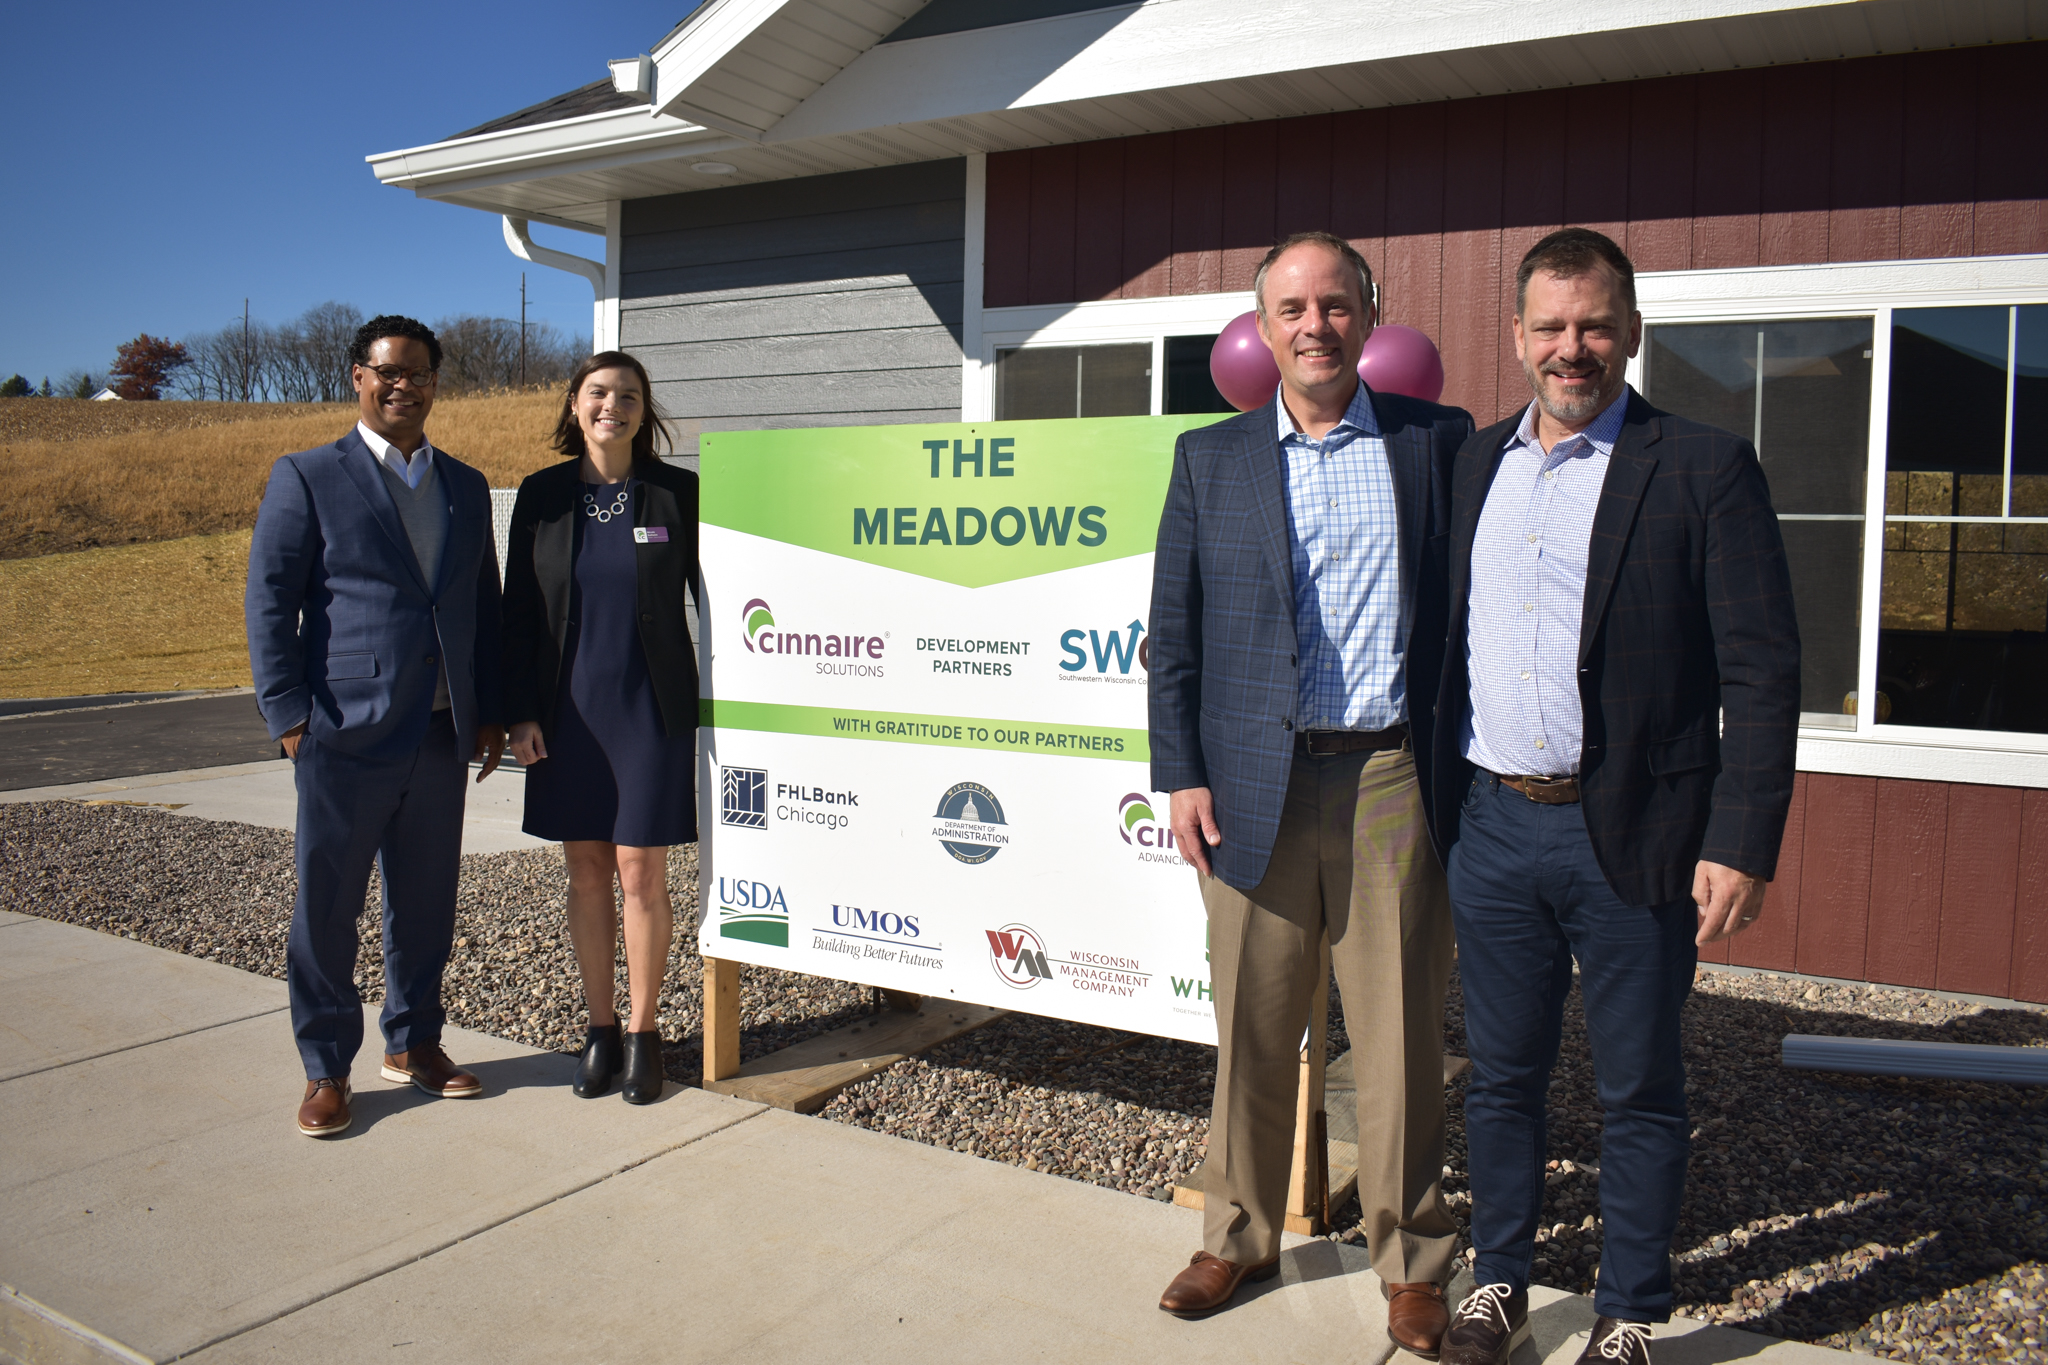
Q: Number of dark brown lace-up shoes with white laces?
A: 2